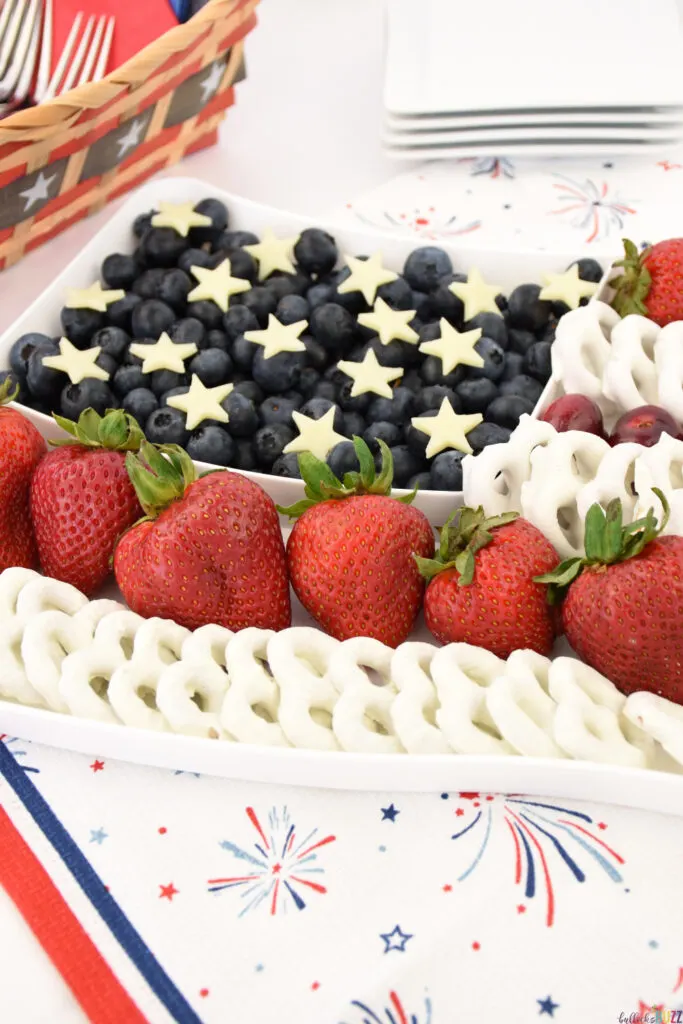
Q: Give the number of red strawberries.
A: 7